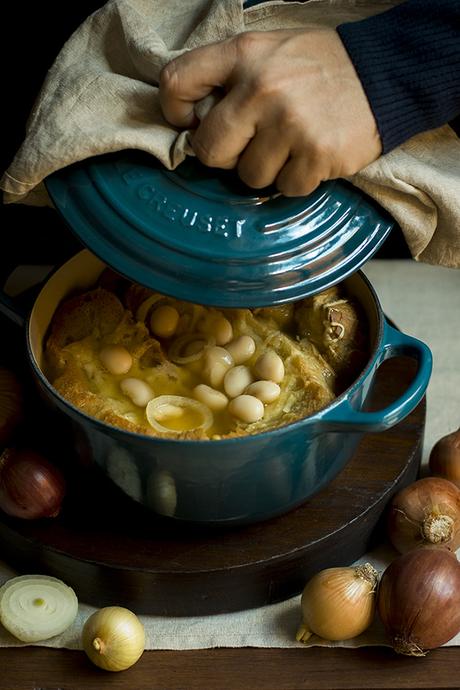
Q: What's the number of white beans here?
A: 11